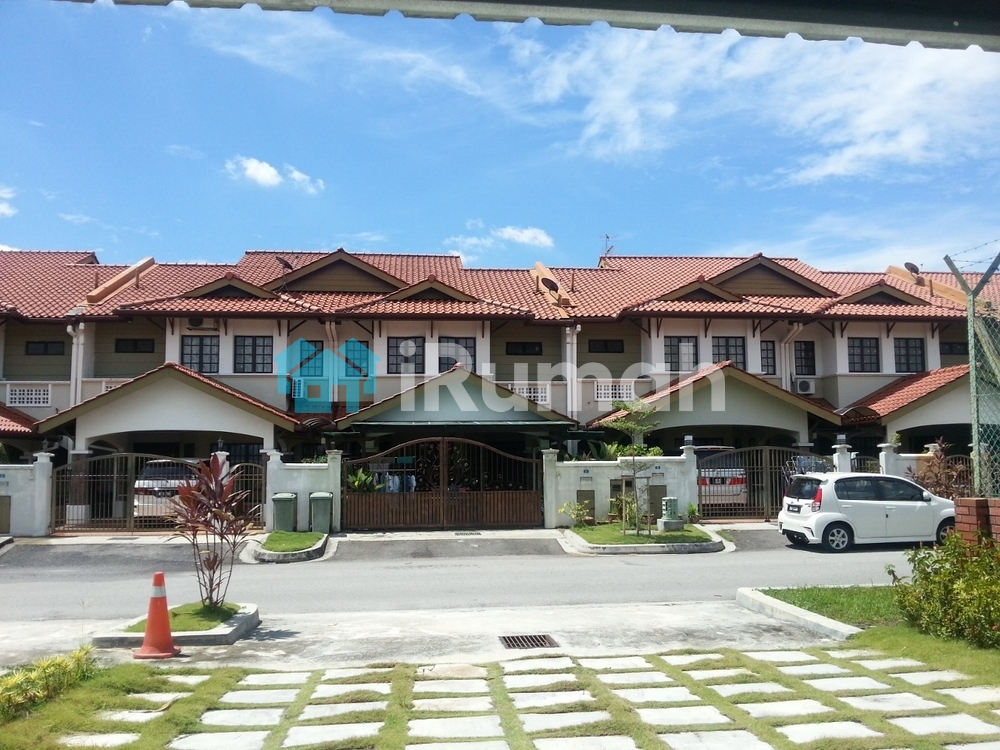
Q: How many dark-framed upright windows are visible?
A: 12